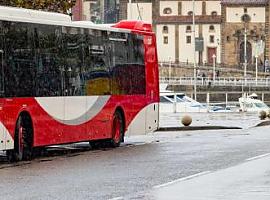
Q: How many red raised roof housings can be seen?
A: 1